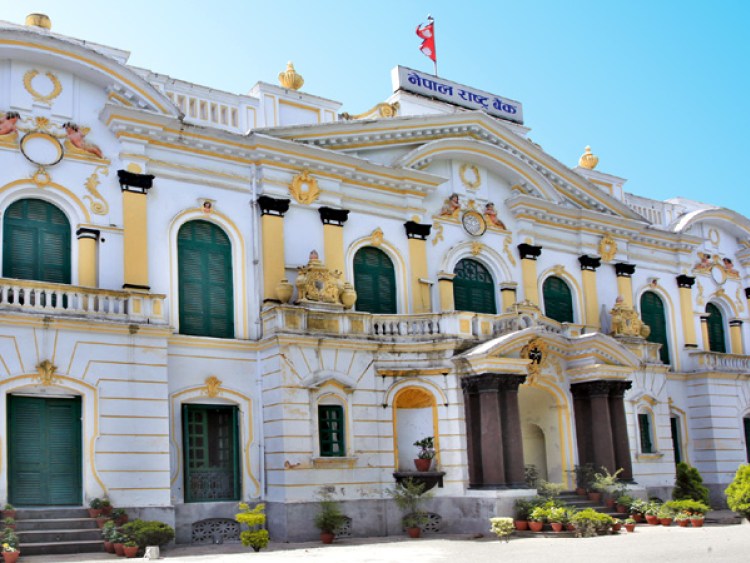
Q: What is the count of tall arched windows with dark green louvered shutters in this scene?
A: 7